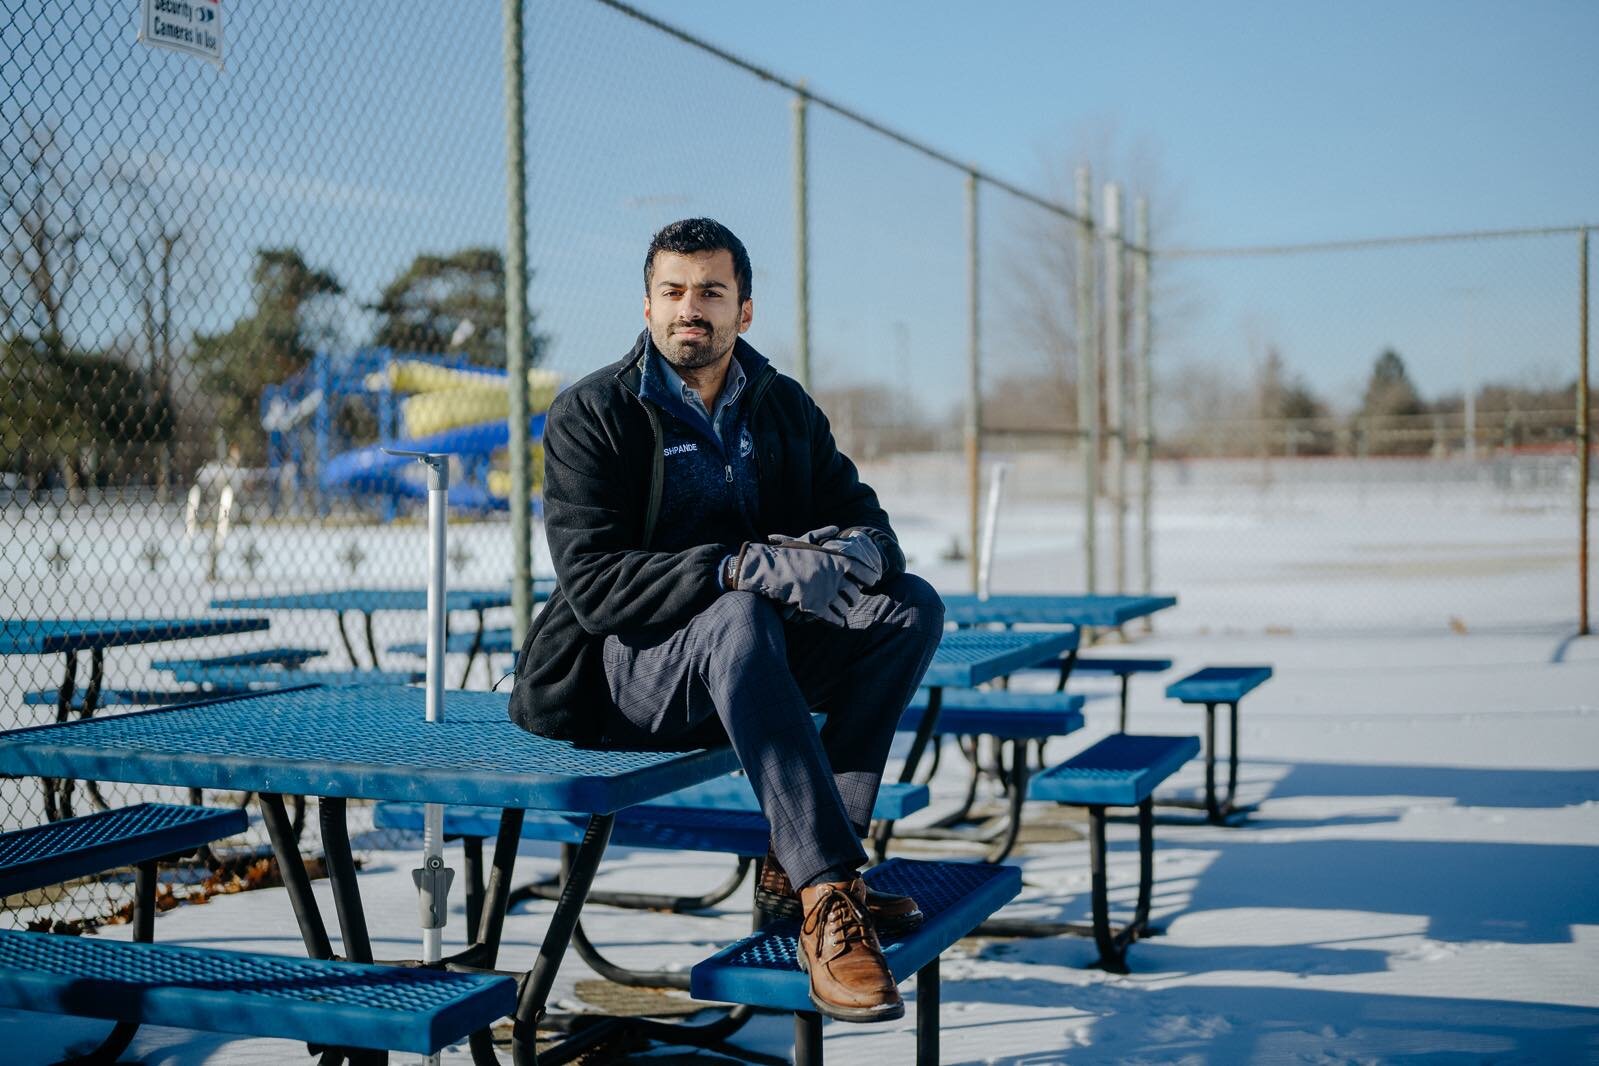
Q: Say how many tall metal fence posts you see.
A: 7